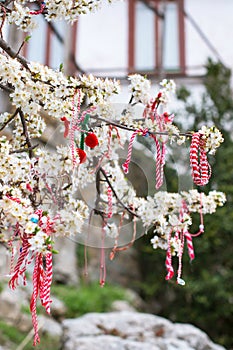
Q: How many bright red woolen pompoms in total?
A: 2